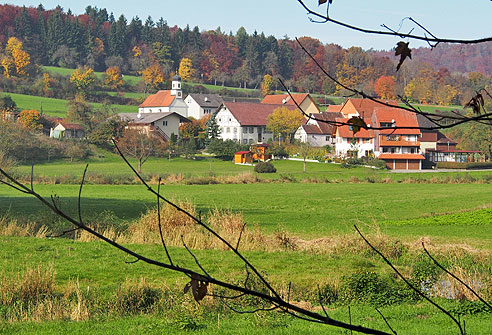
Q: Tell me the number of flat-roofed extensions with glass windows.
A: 1